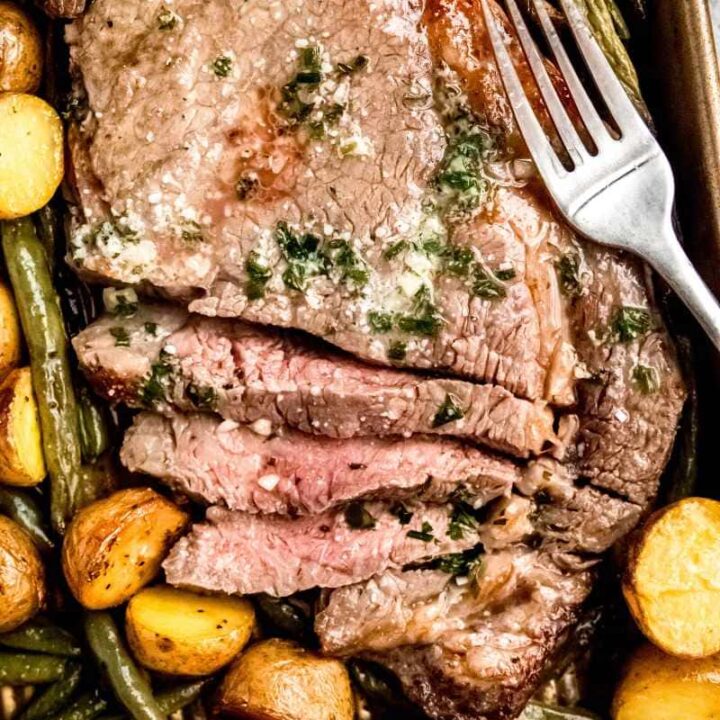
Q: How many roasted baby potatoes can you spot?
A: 10